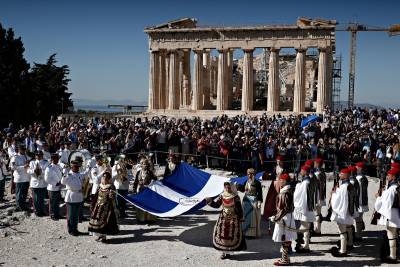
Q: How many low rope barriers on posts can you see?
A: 1